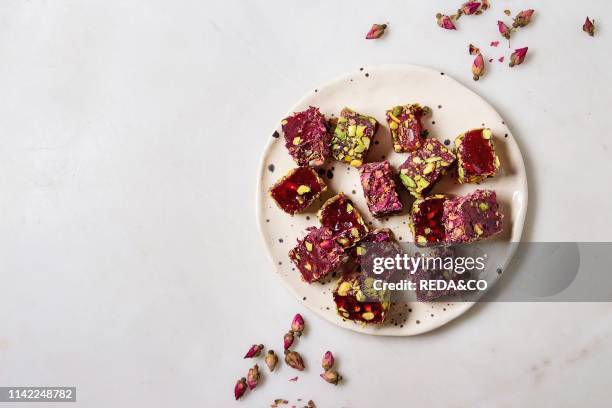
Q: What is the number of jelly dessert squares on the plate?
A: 14